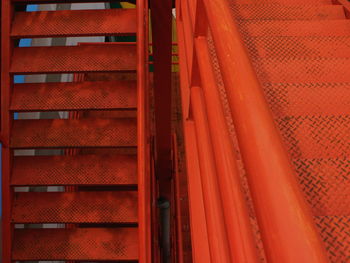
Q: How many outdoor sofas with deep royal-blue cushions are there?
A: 0